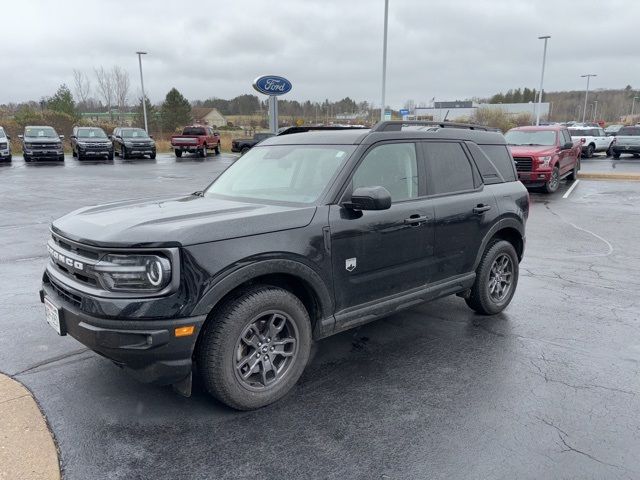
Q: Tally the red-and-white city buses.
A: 0